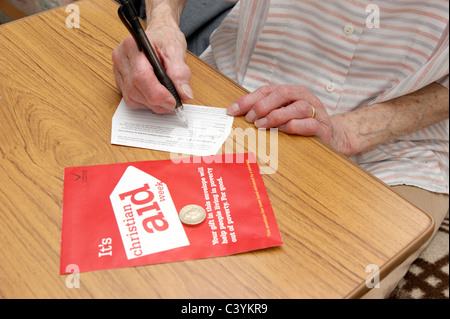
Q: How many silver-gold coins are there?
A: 1